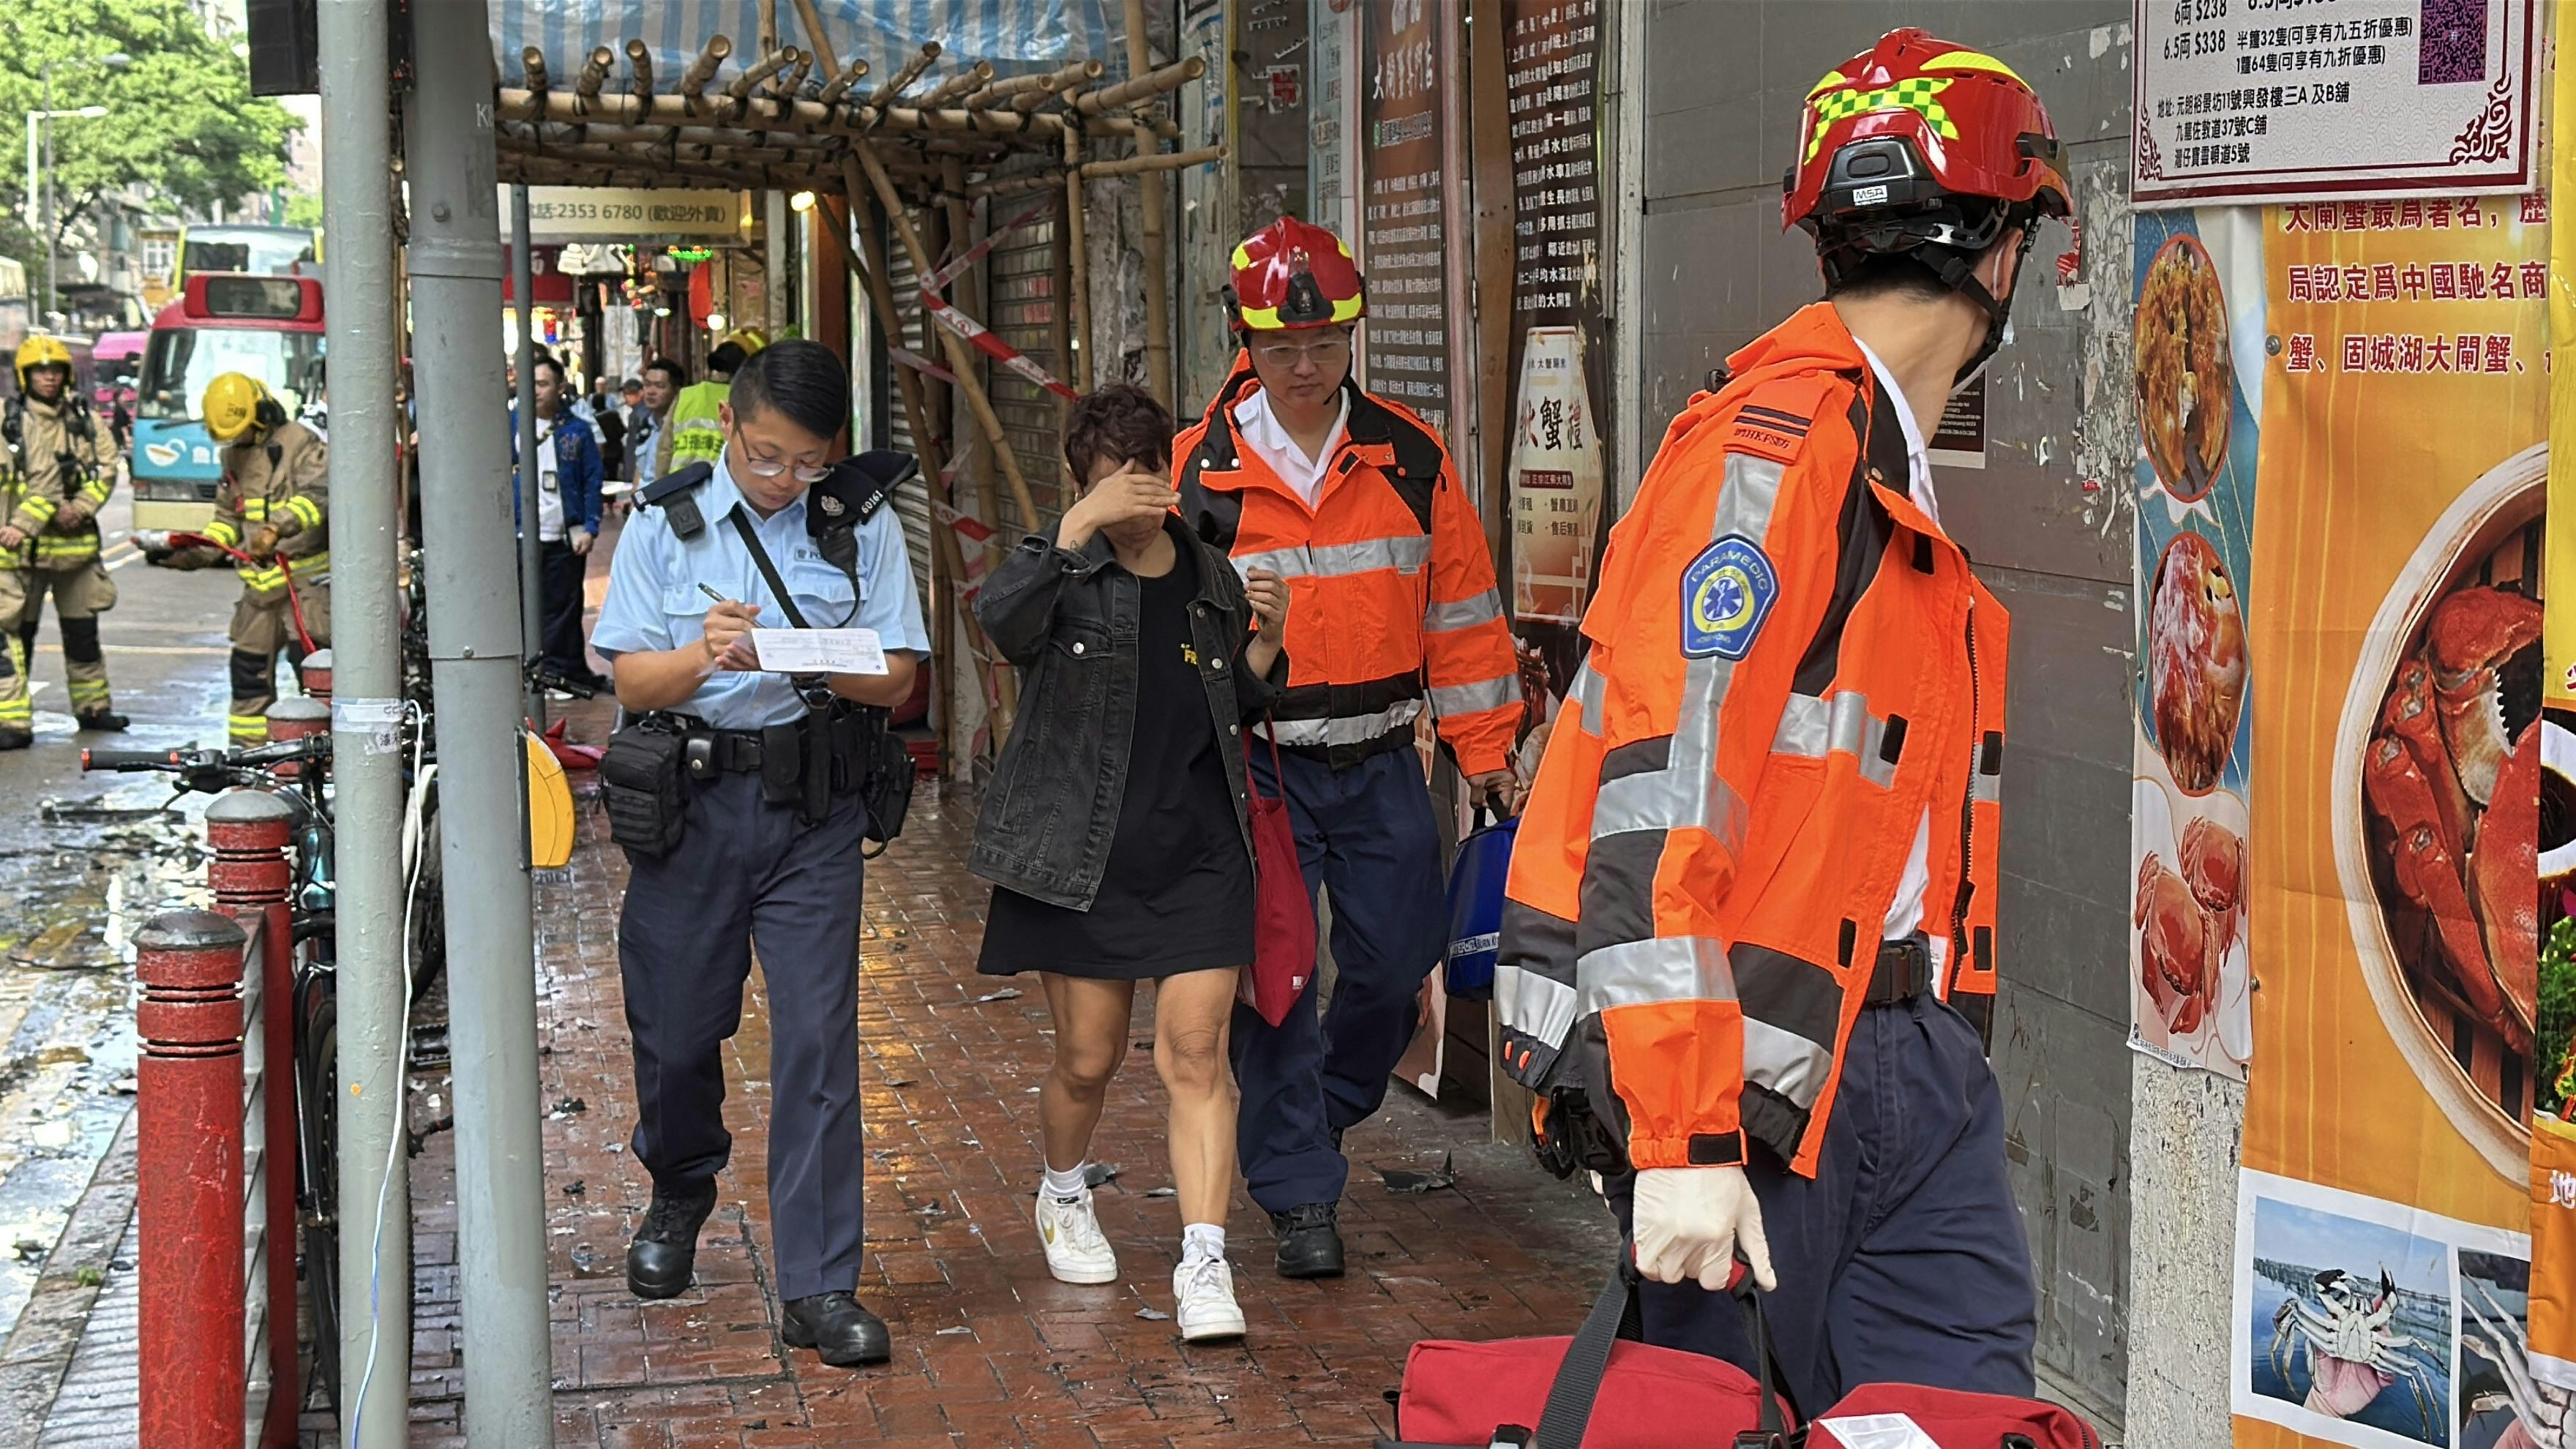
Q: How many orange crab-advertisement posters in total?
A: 1